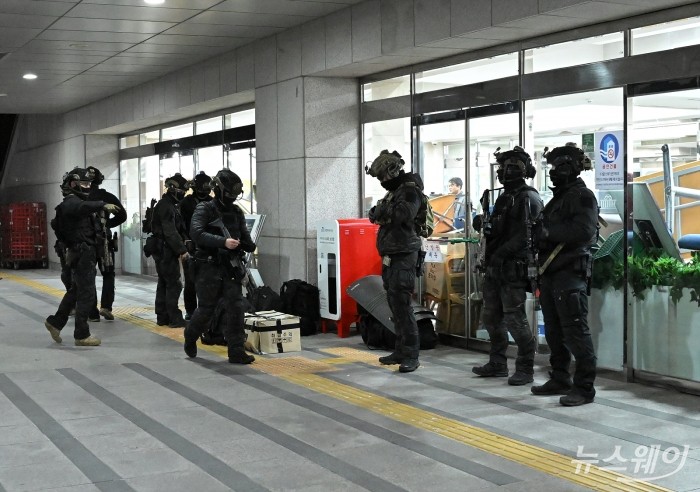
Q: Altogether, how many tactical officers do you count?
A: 8